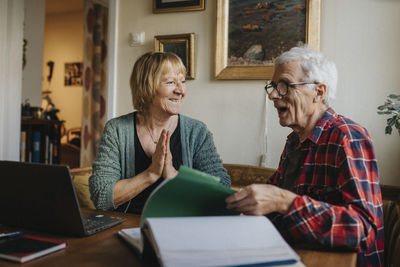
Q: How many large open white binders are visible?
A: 1